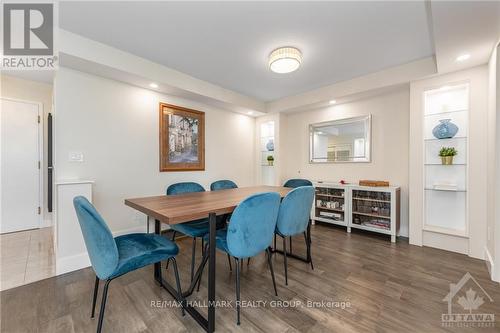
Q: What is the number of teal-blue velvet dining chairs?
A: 6